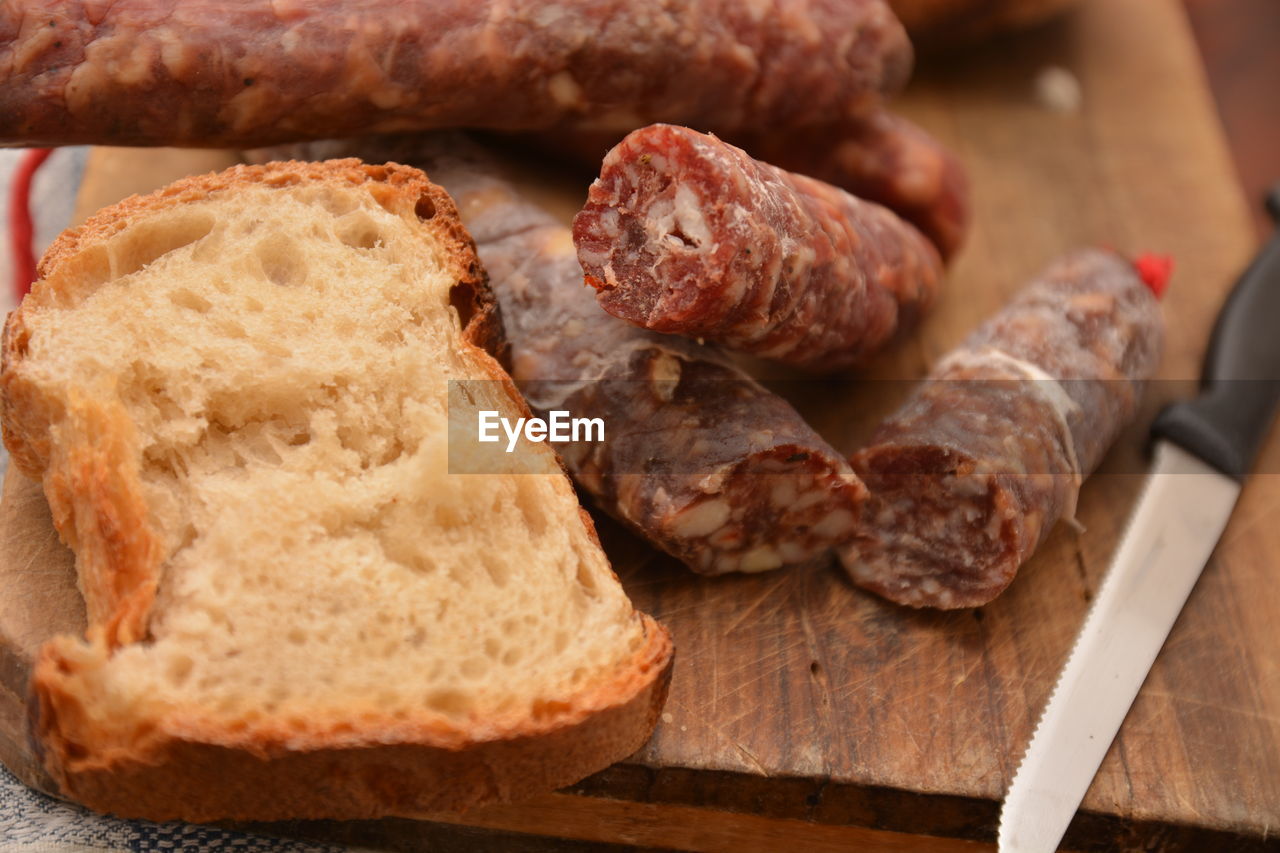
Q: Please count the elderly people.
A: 0